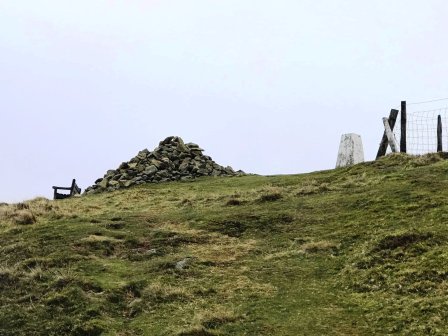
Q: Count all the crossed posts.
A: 2